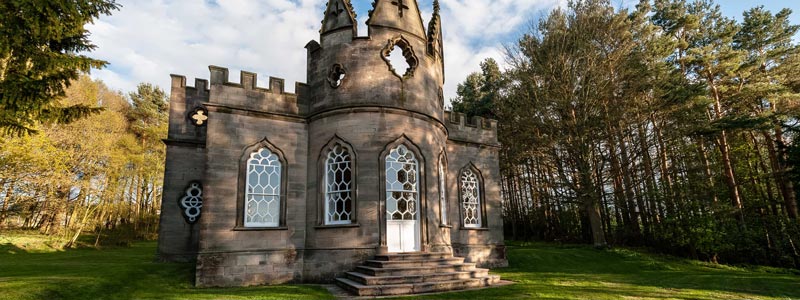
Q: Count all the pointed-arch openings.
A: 5